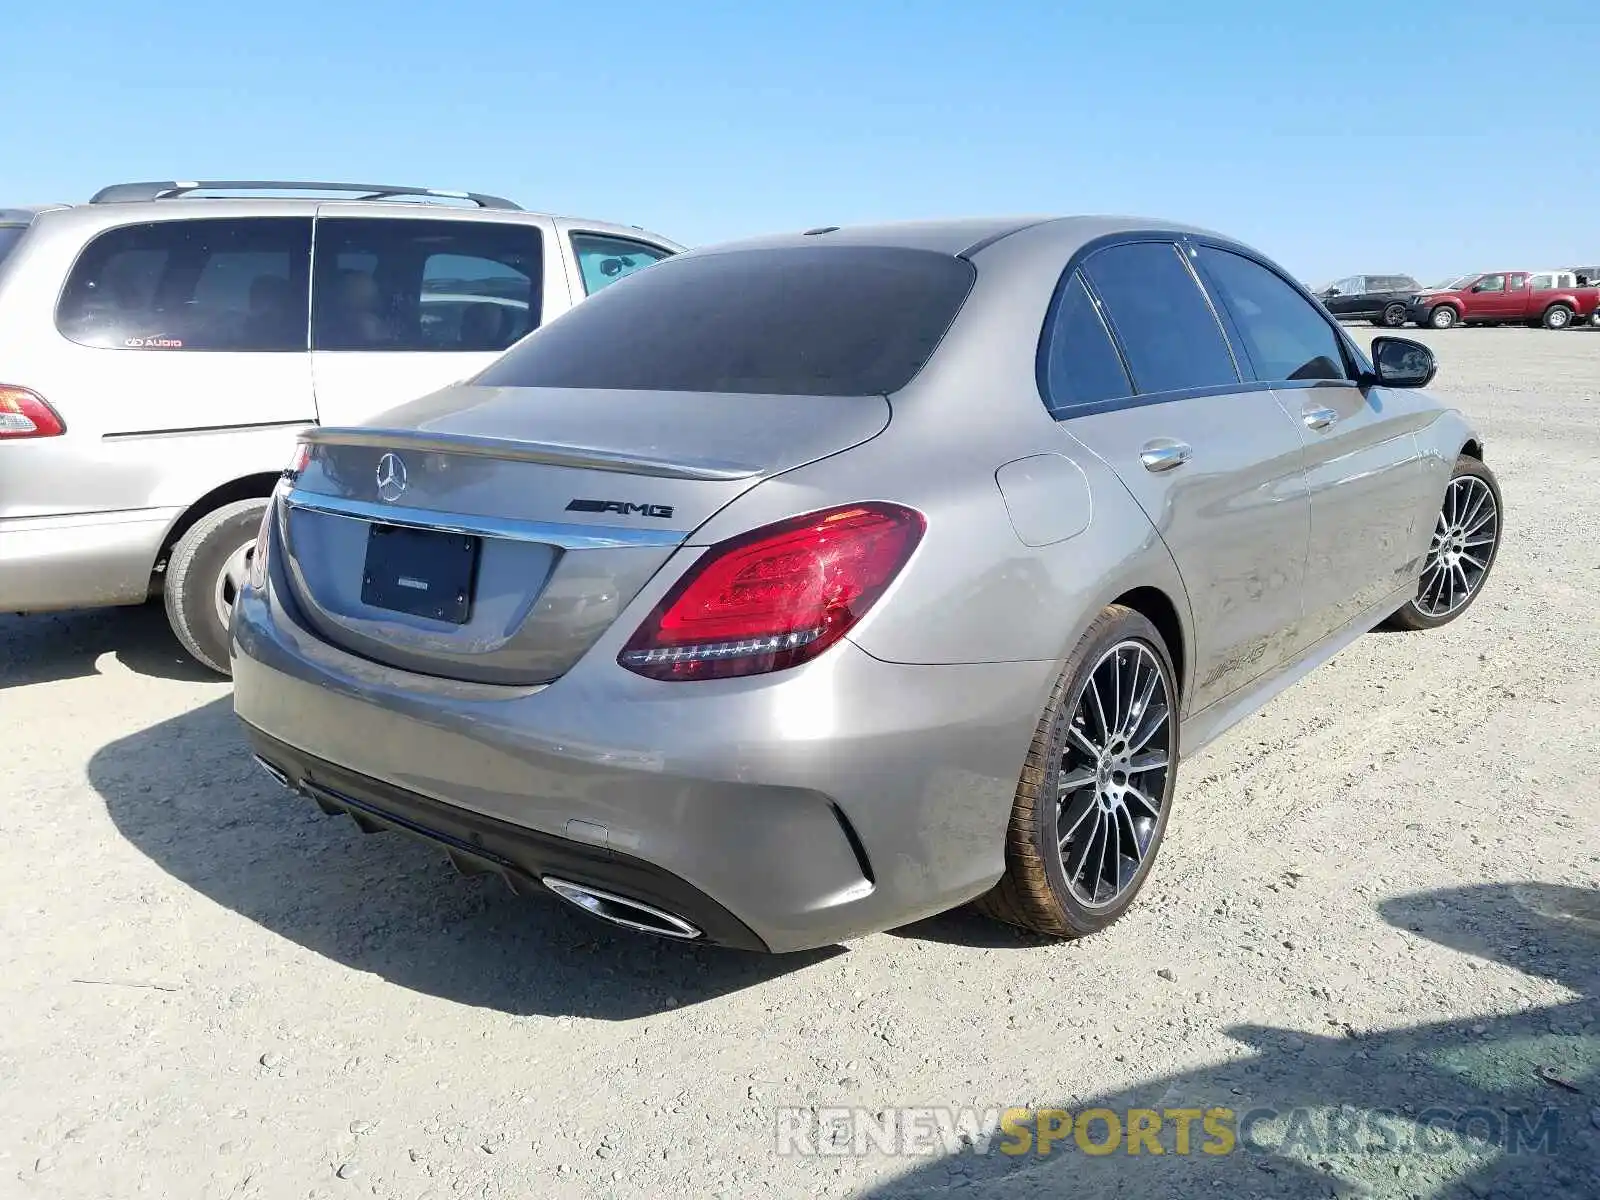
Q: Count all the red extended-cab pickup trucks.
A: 1